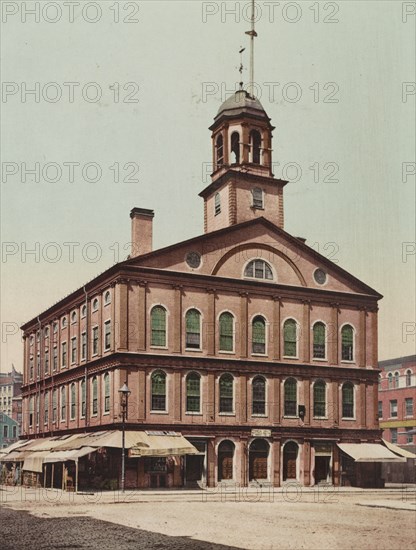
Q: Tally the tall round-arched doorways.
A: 3